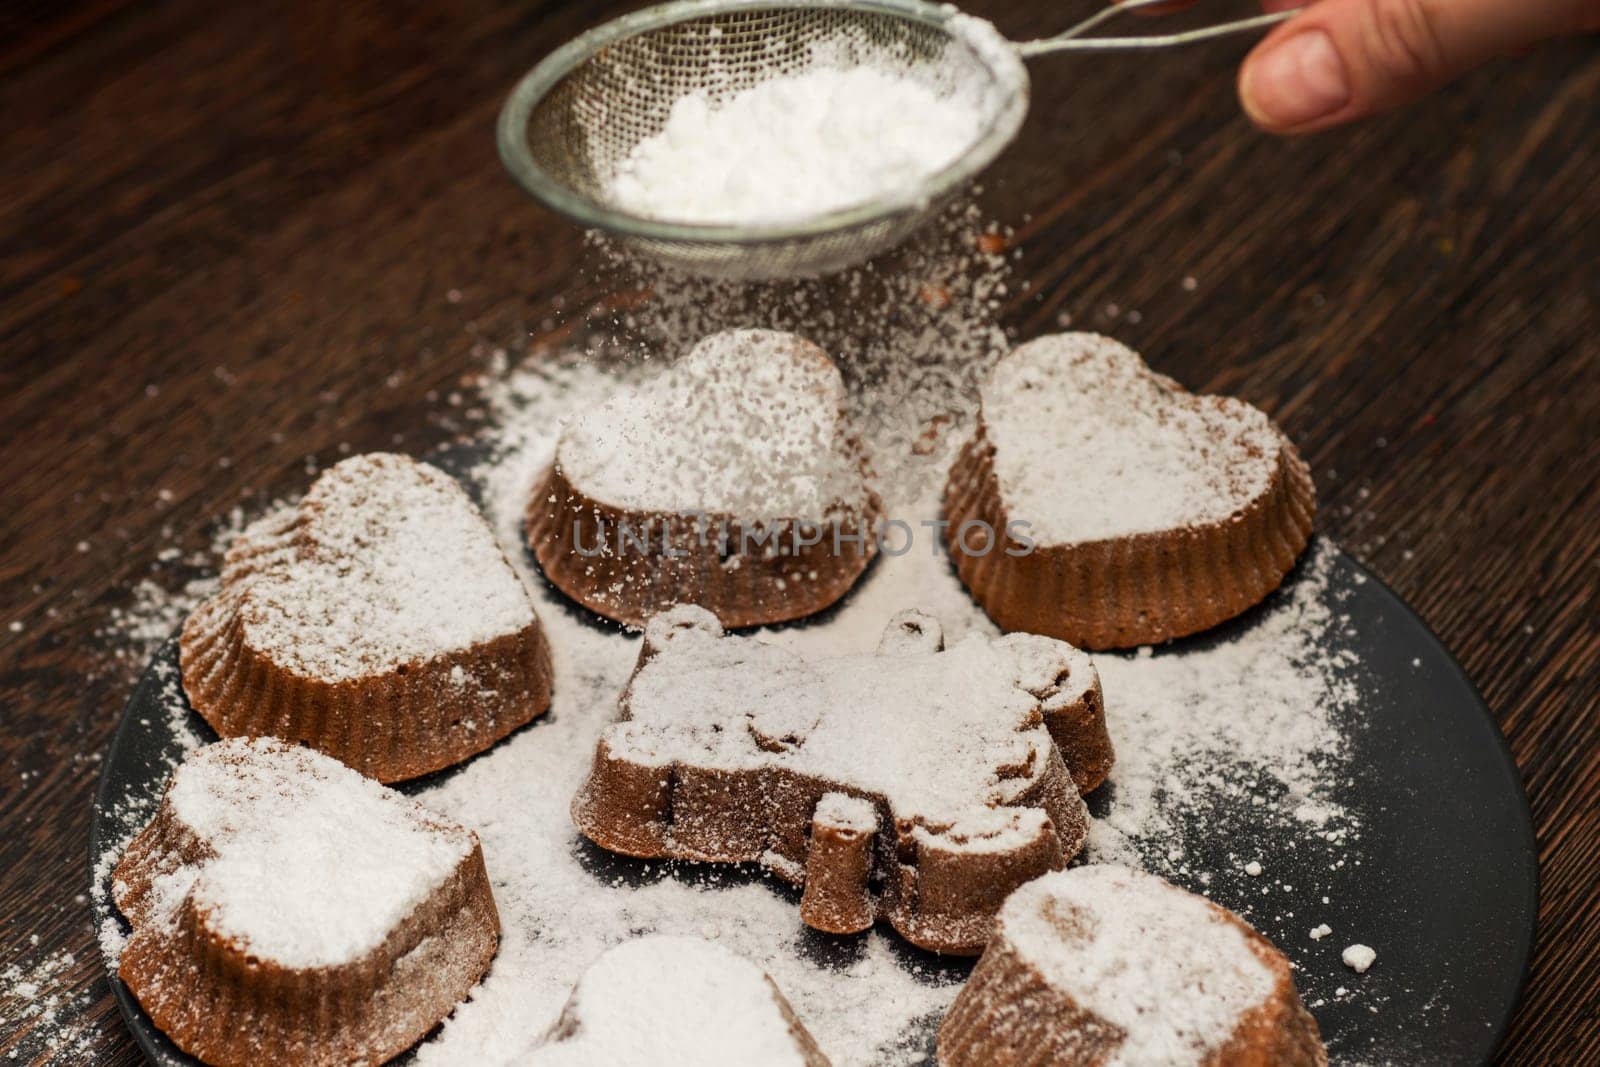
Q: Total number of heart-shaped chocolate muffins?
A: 6